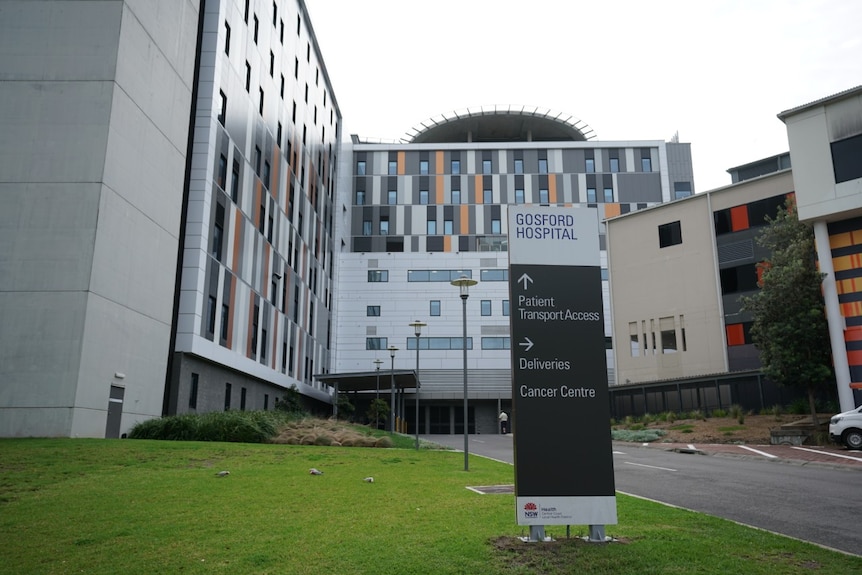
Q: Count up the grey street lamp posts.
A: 4